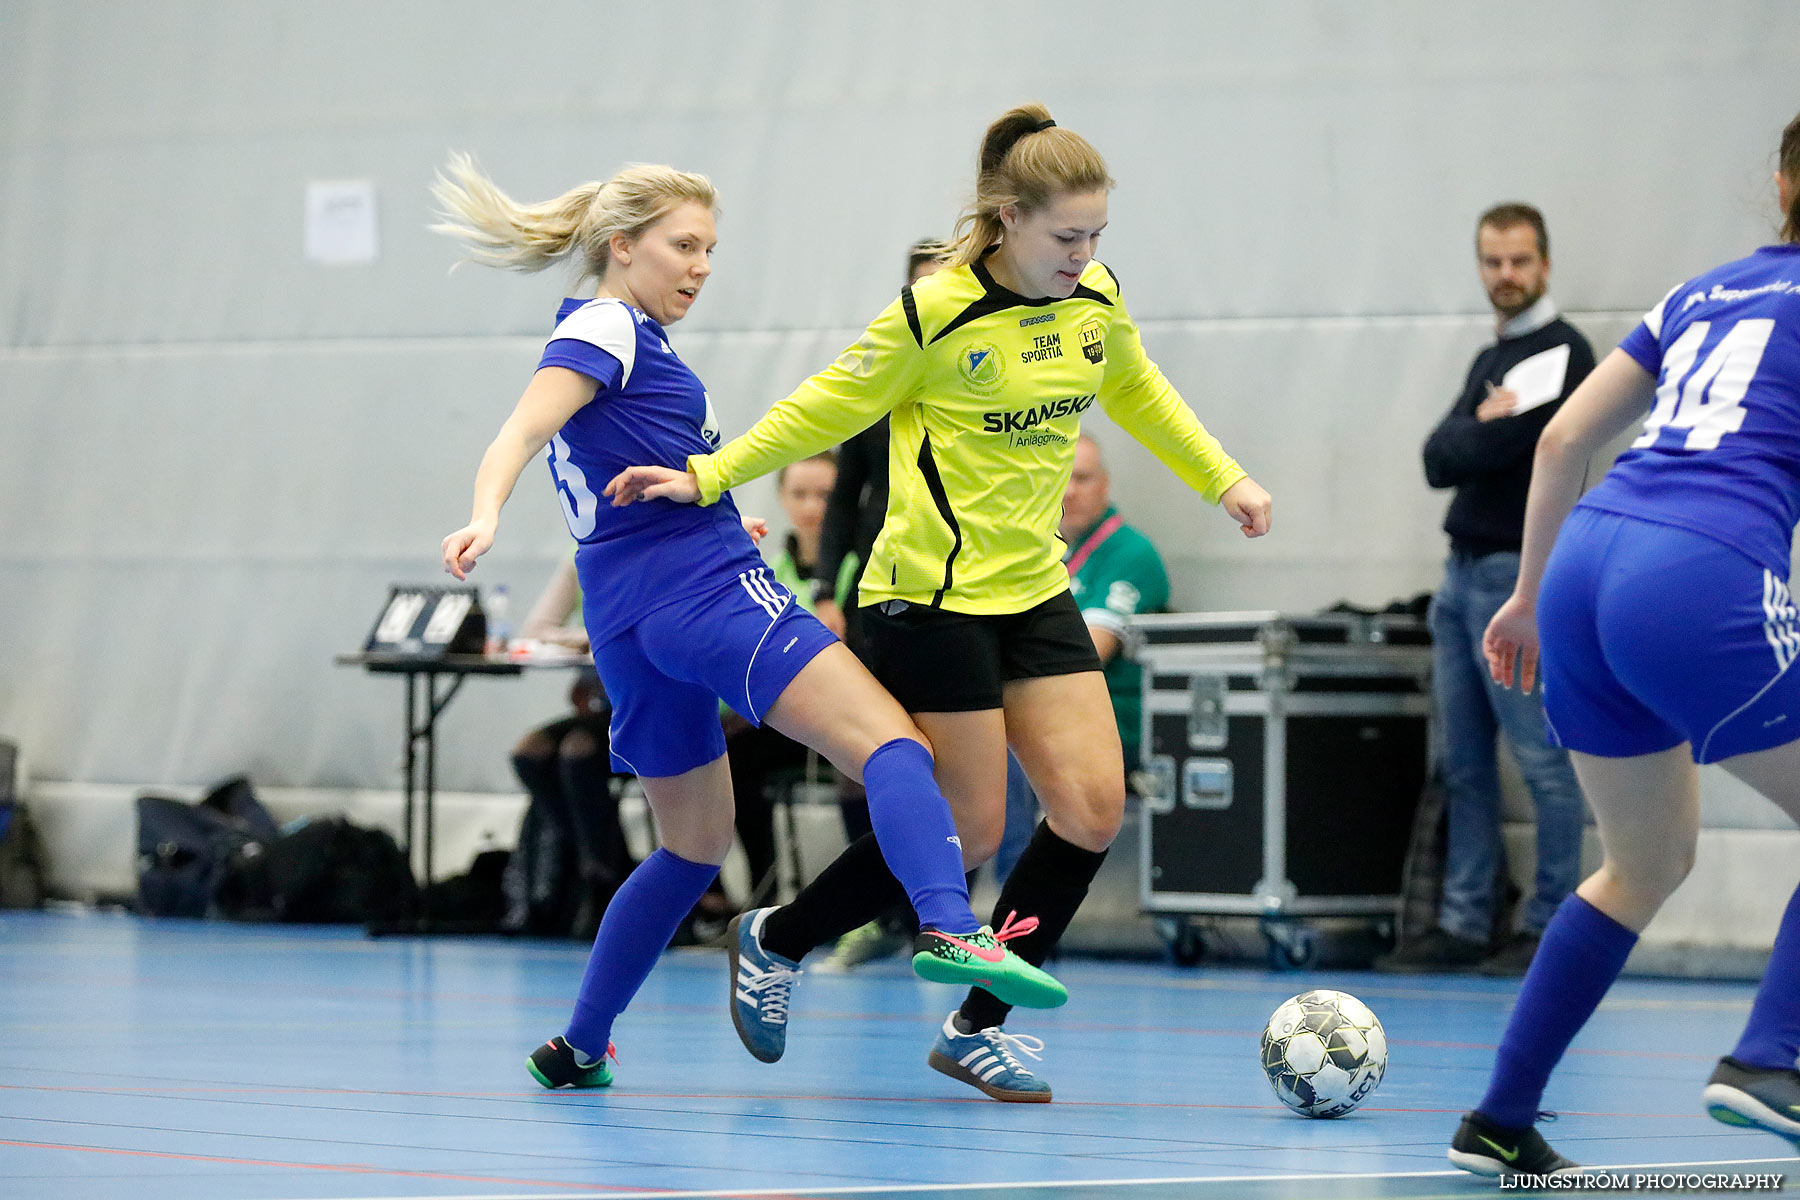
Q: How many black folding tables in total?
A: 1